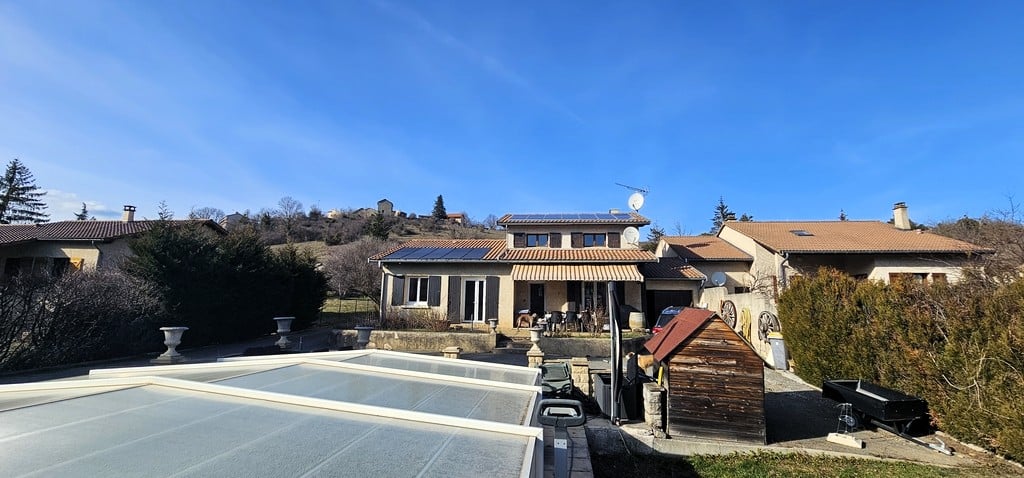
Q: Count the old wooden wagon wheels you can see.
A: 2